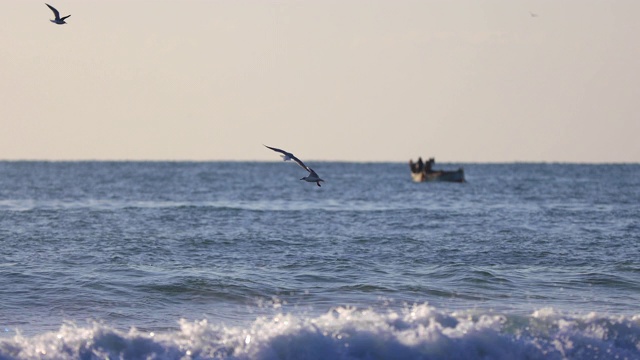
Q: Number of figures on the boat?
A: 3